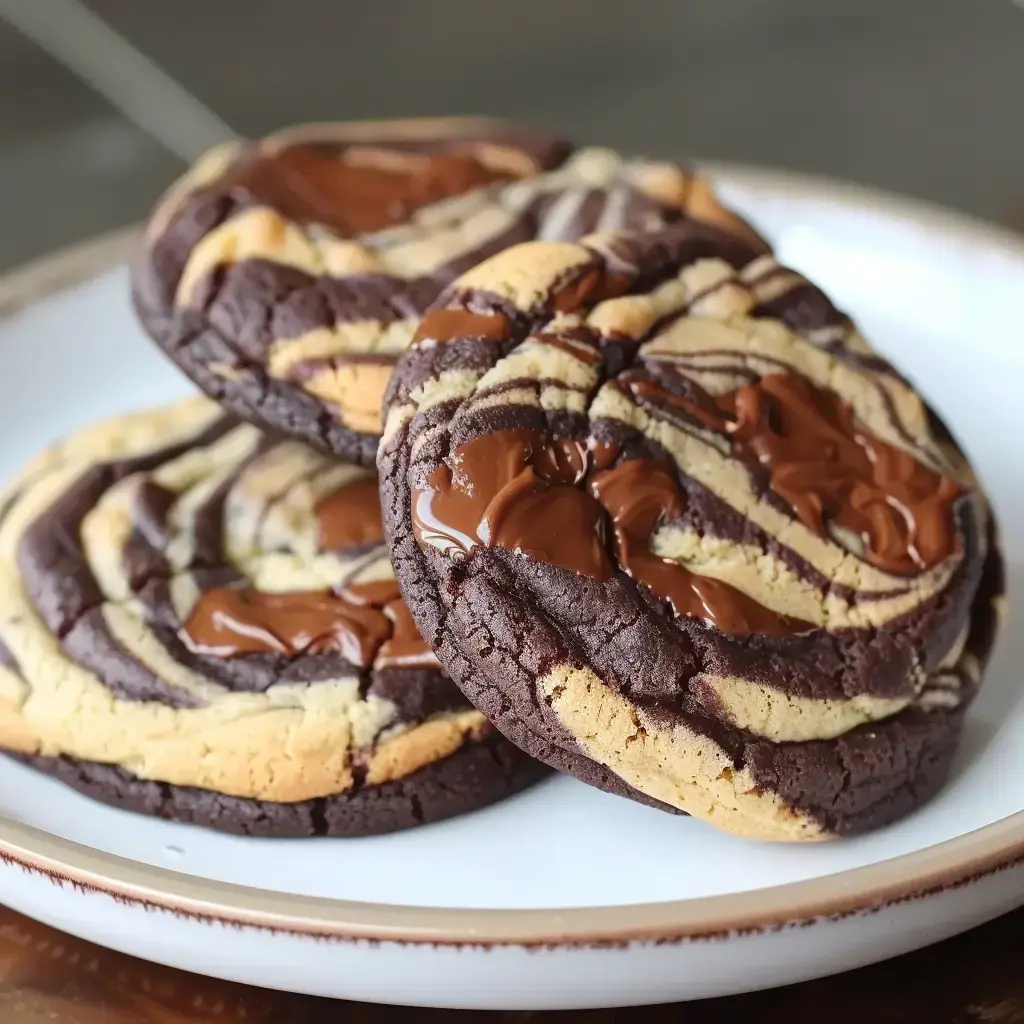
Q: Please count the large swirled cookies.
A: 3